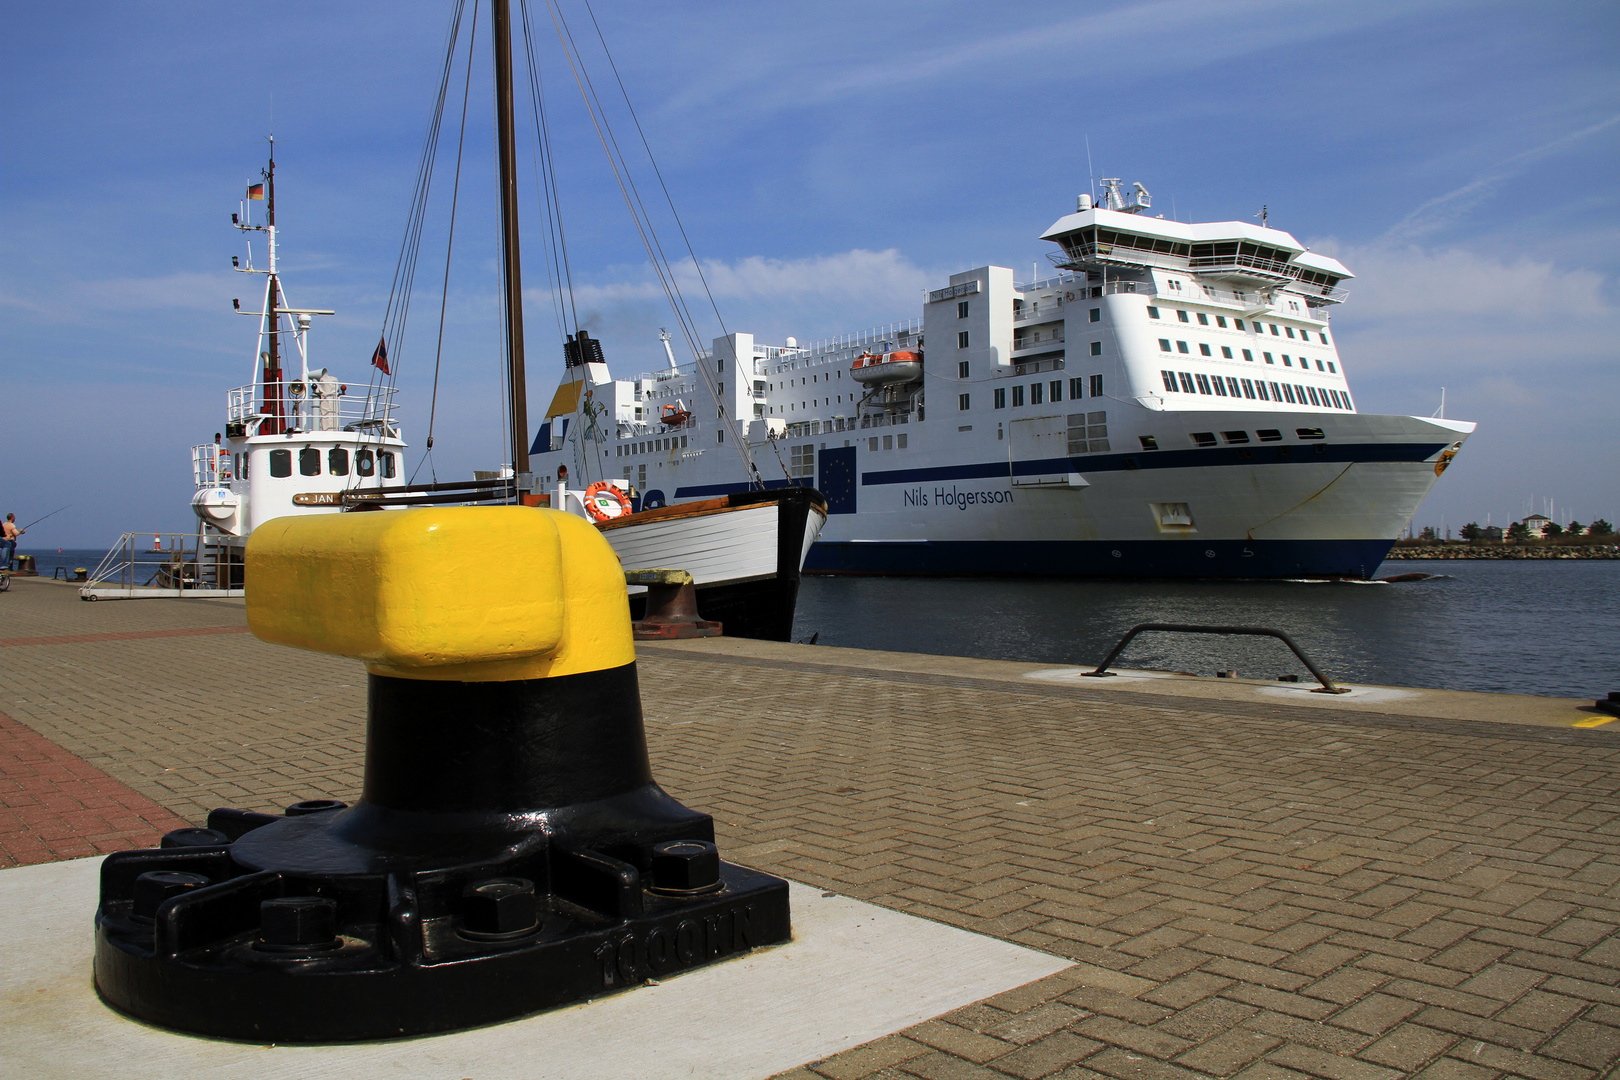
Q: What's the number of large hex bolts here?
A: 6